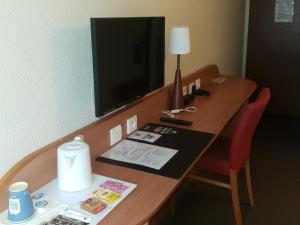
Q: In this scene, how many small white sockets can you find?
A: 5